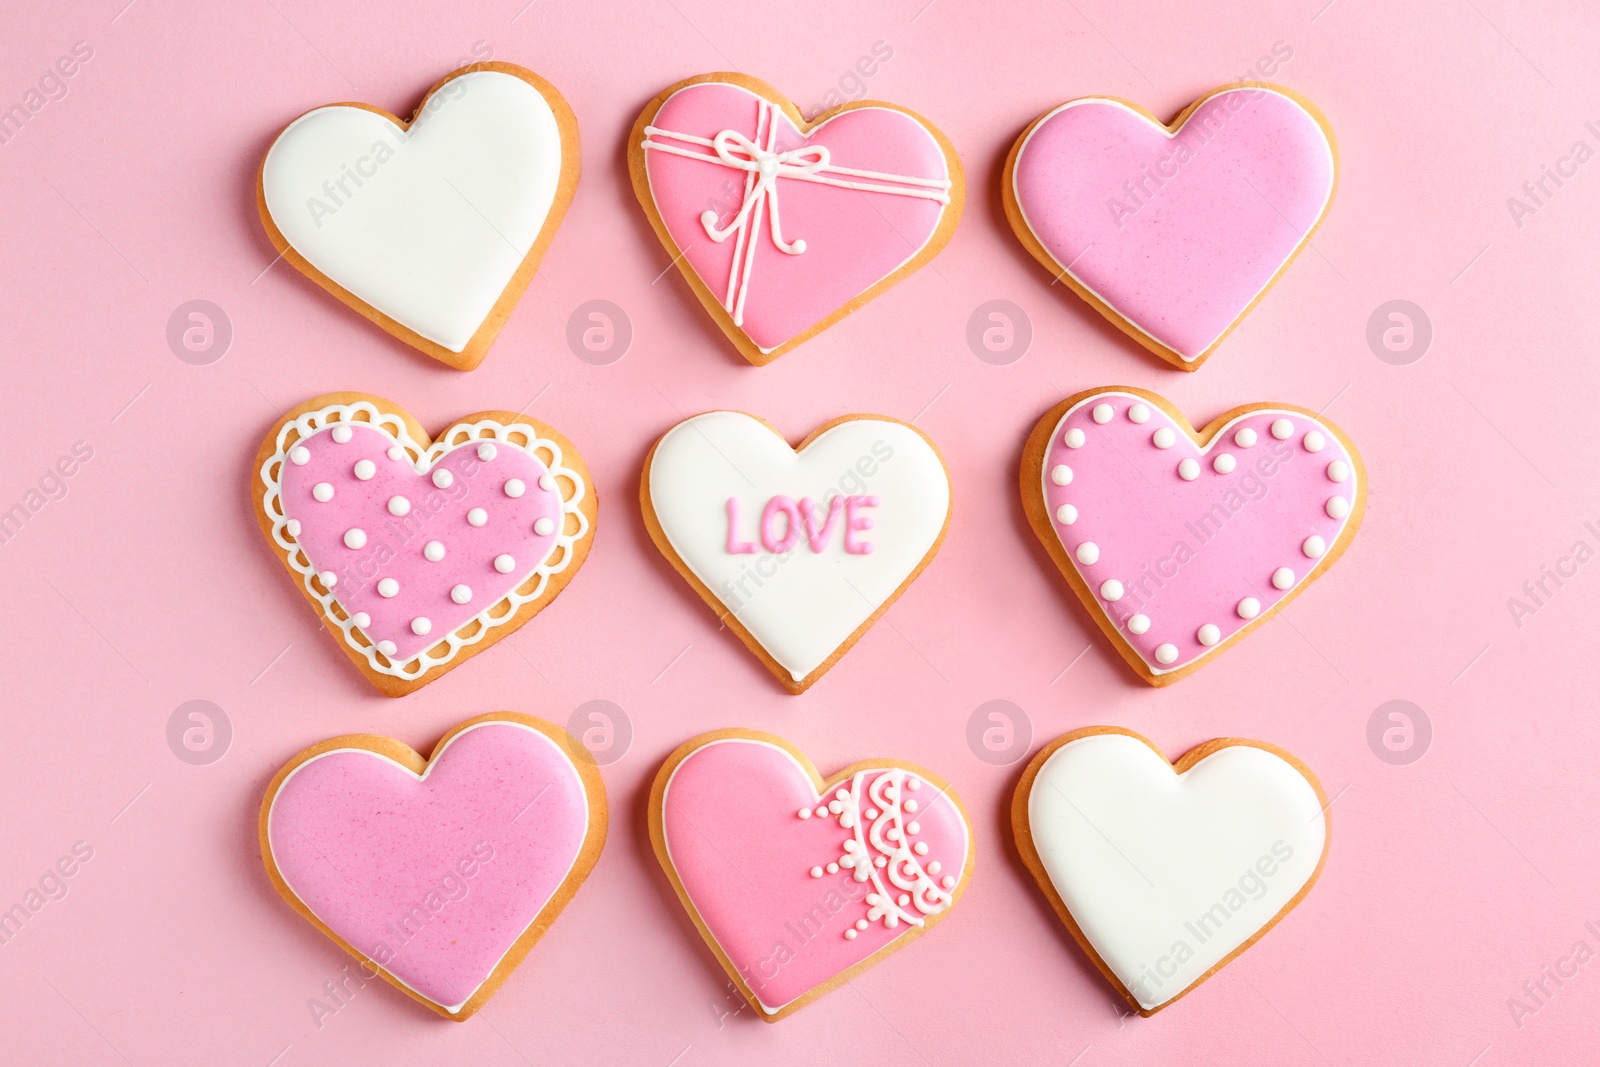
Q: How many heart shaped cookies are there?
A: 9